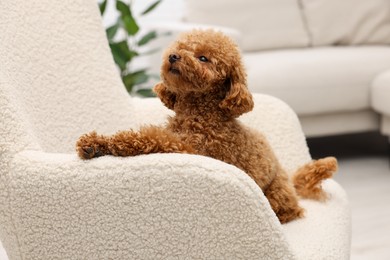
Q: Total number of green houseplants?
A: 1